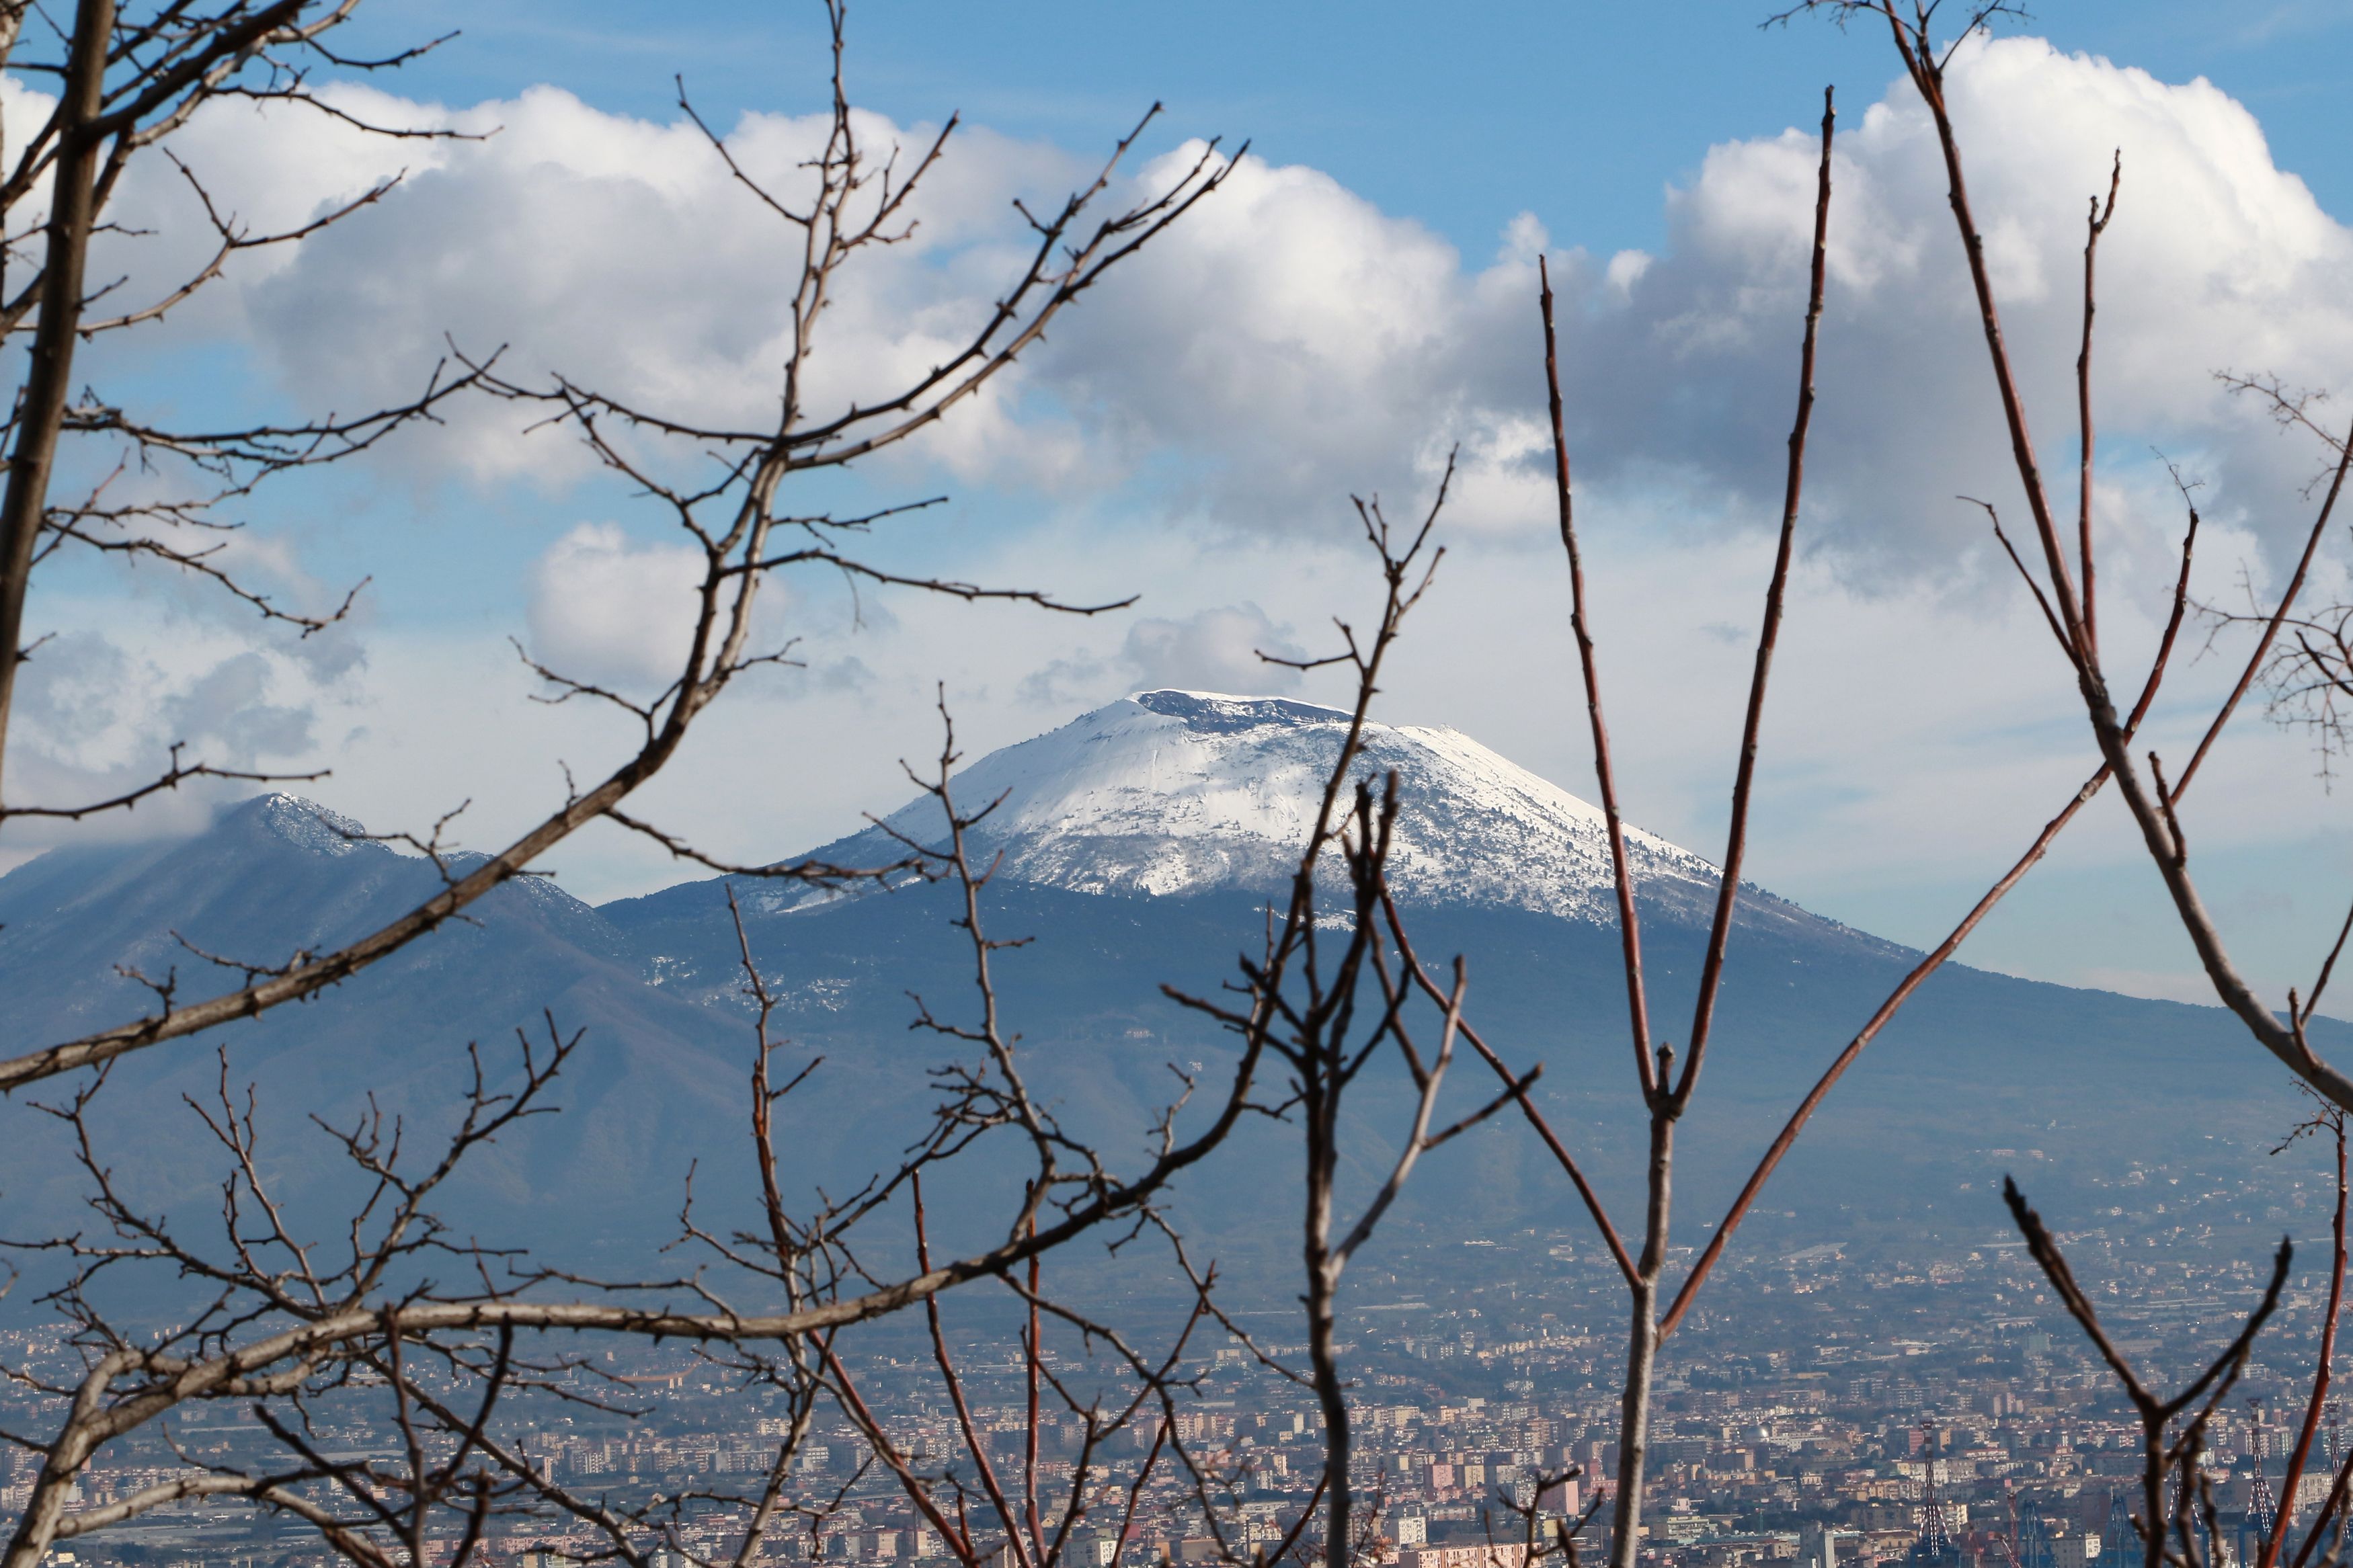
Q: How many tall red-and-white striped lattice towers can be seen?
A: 4